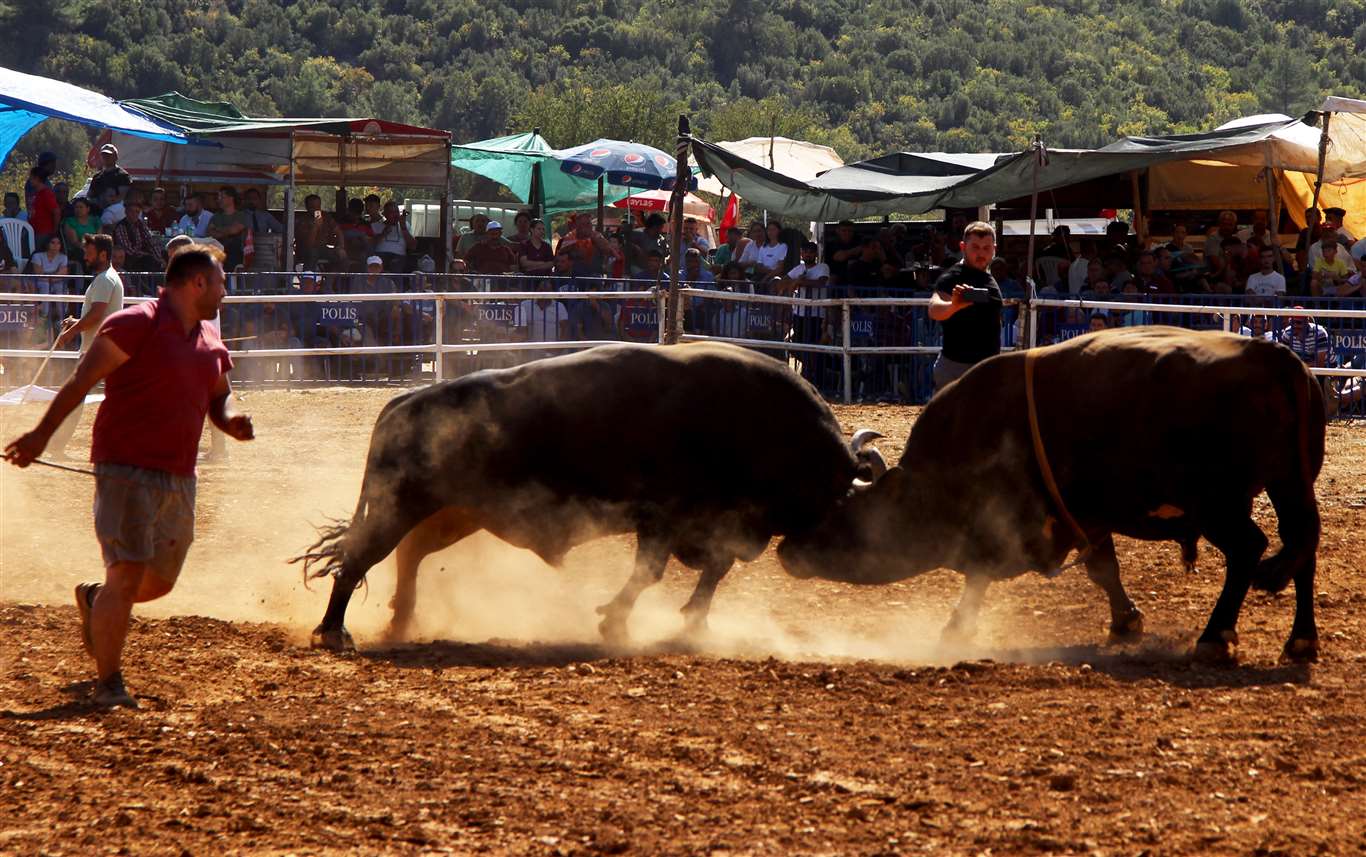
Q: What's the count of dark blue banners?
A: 8